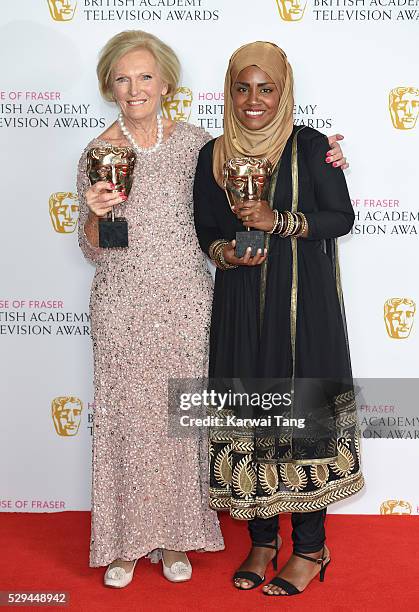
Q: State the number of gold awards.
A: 2